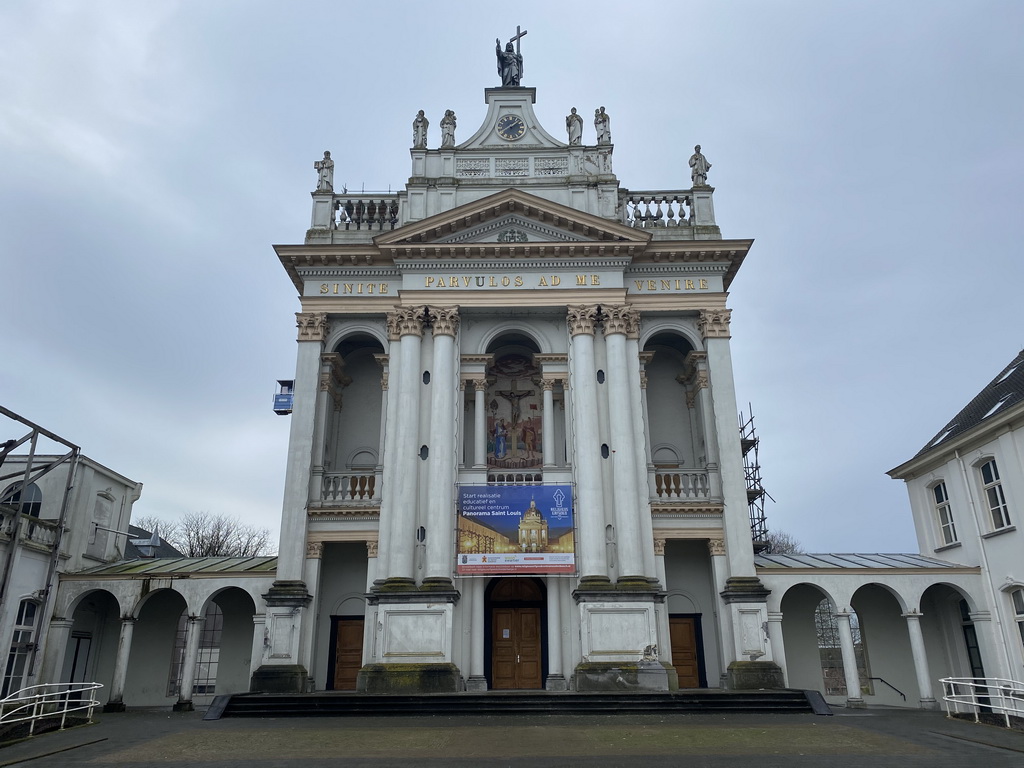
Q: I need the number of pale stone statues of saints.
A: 6